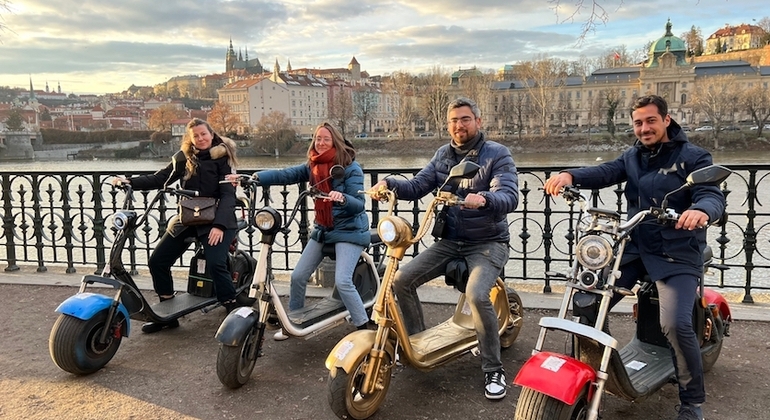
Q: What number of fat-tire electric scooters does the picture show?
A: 4